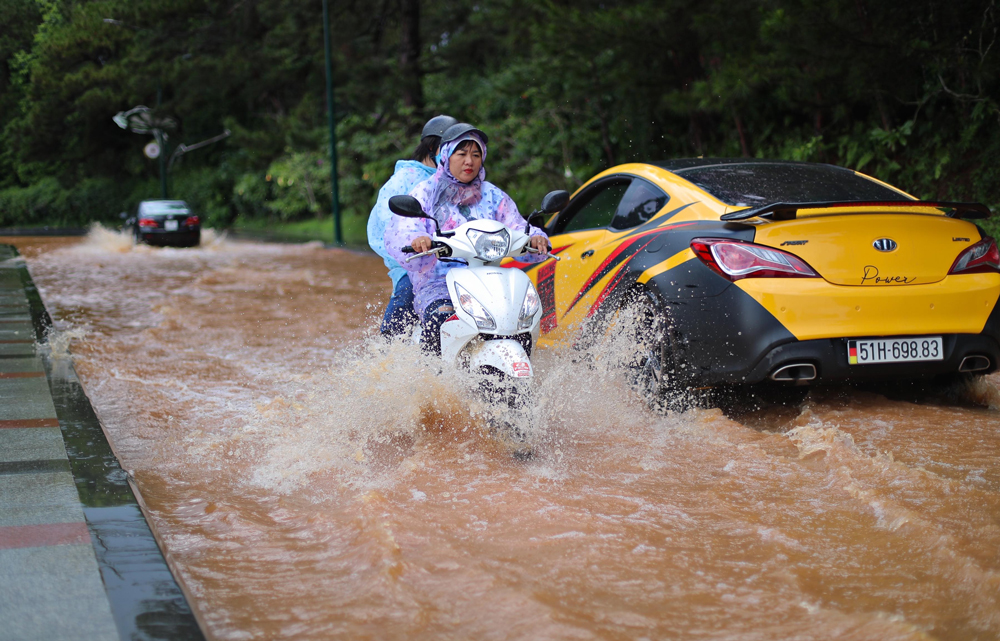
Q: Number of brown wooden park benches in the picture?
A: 0